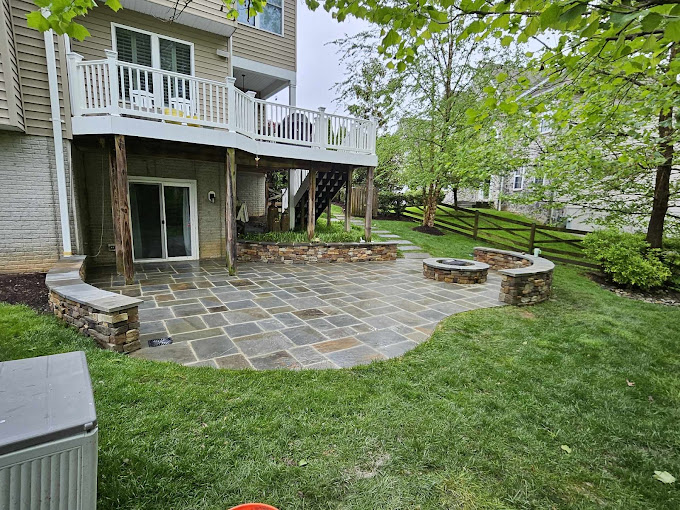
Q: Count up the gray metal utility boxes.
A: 1